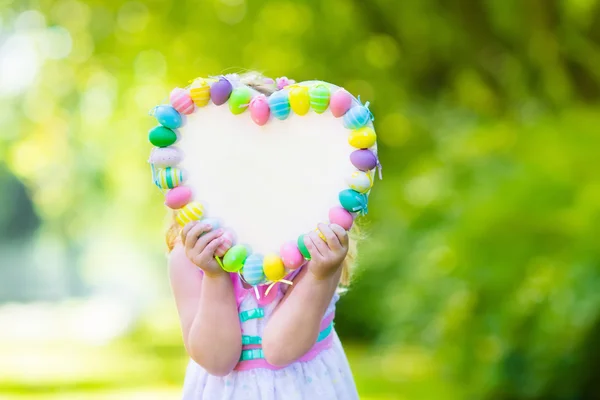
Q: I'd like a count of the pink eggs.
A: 7